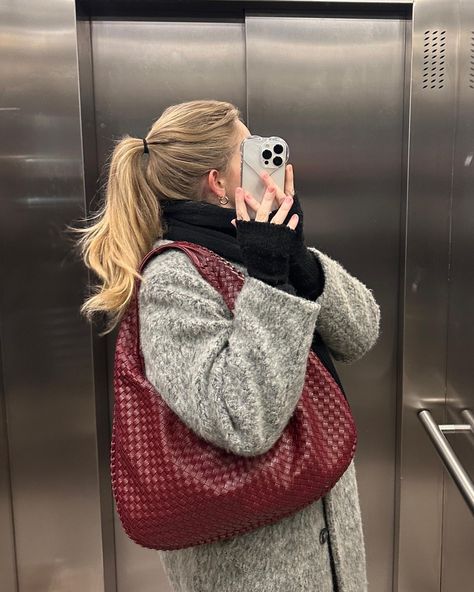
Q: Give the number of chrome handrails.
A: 1